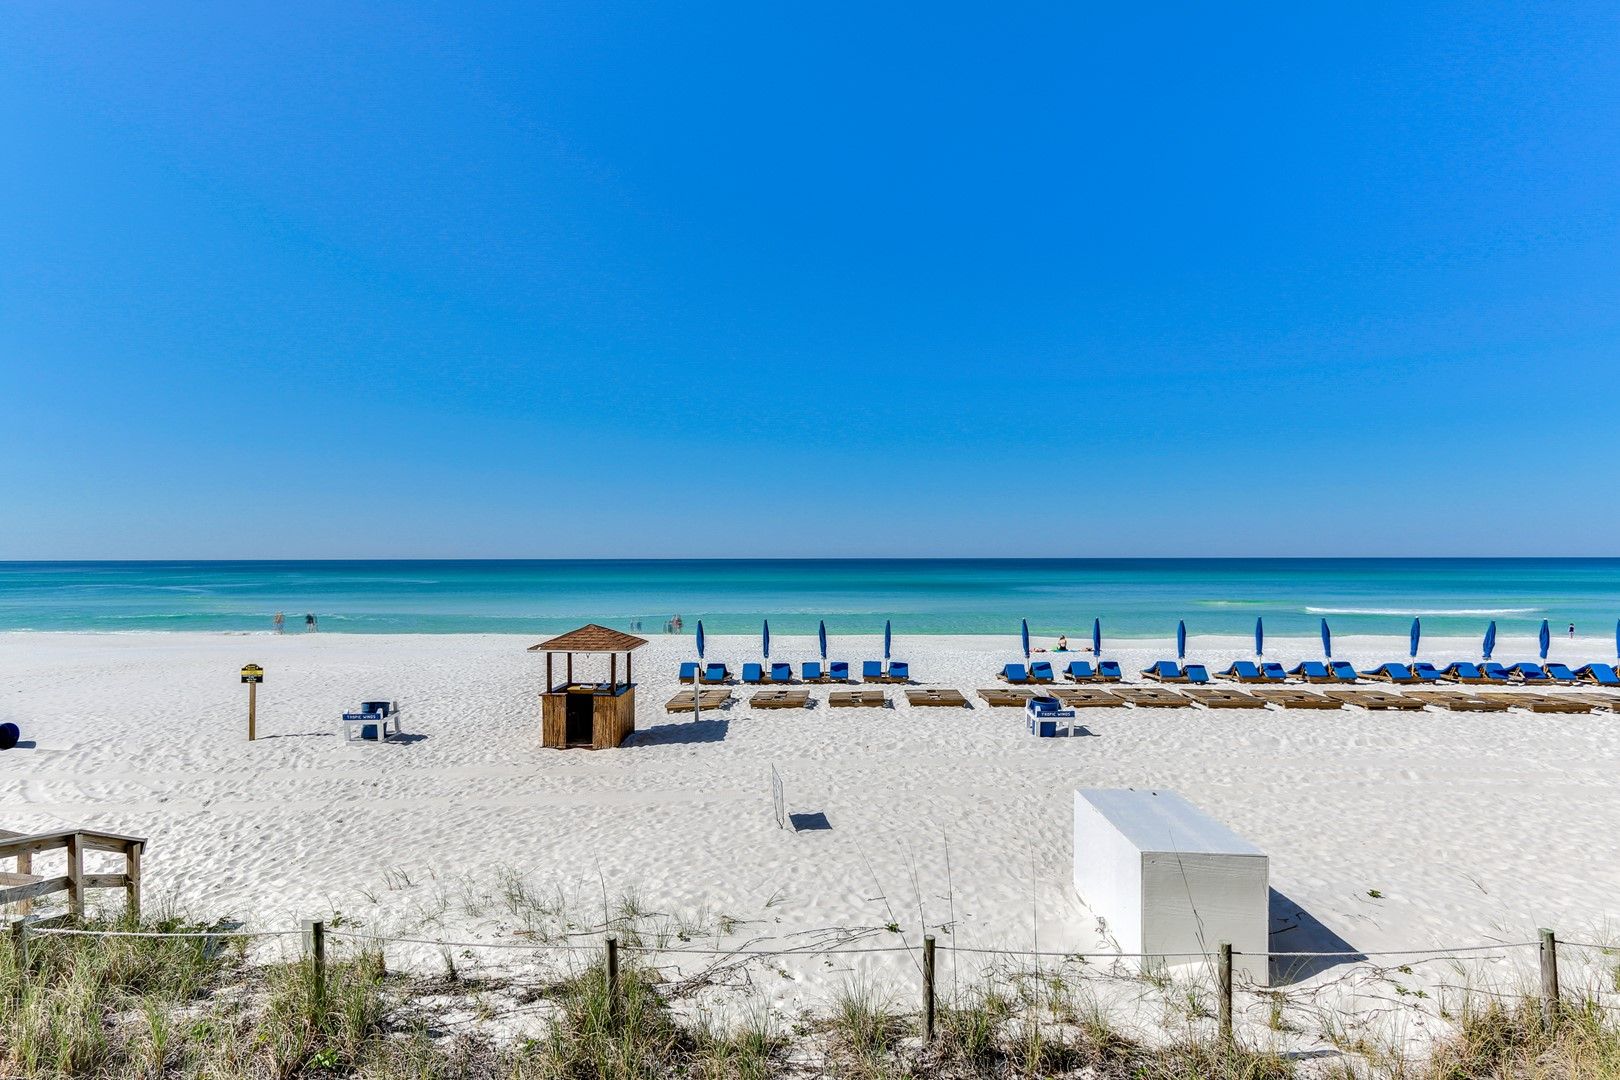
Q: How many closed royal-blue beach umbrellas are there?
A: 13